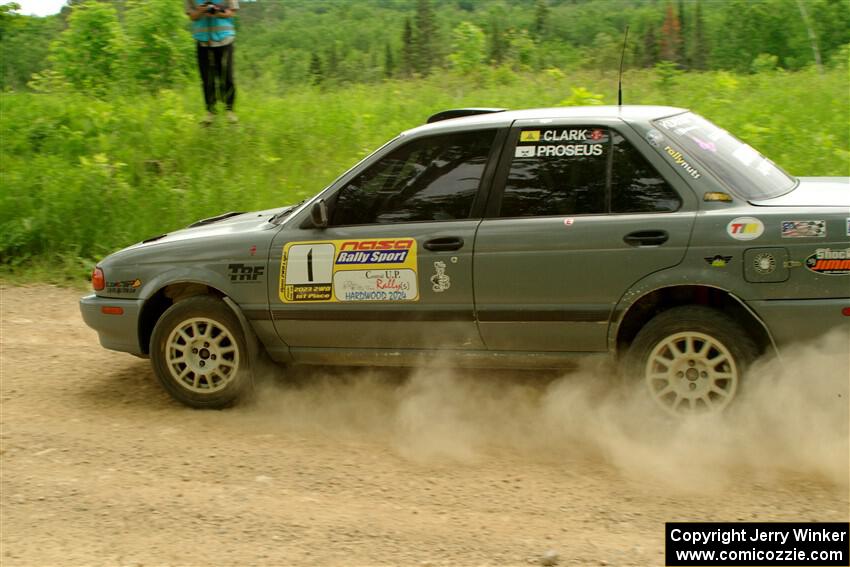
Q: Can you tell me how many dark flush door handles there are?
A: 2